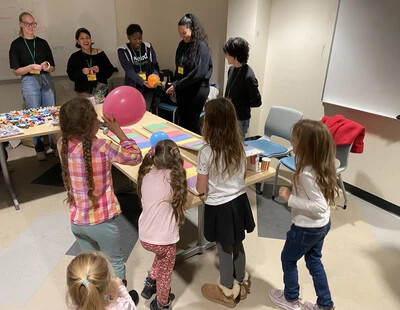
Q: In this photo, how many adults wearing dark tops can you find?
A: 5